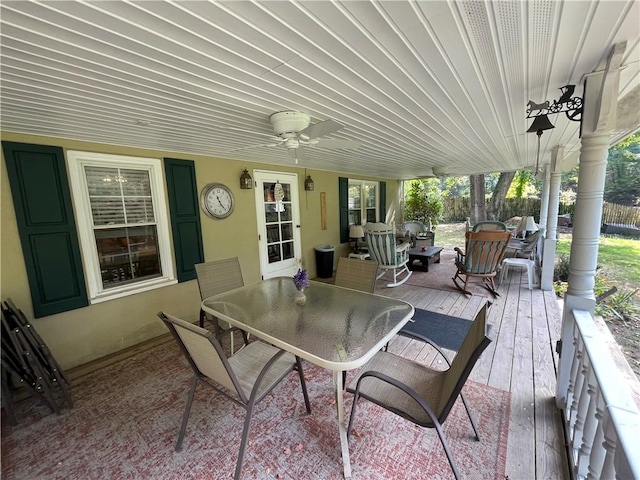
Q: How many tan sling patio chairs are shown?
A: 4